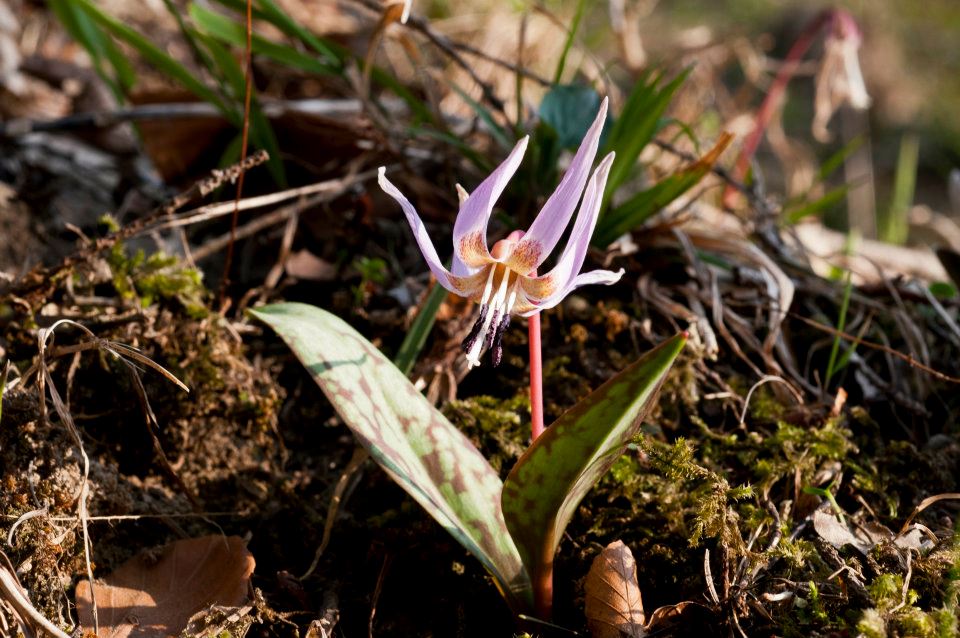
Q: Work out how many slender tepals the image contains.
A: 6